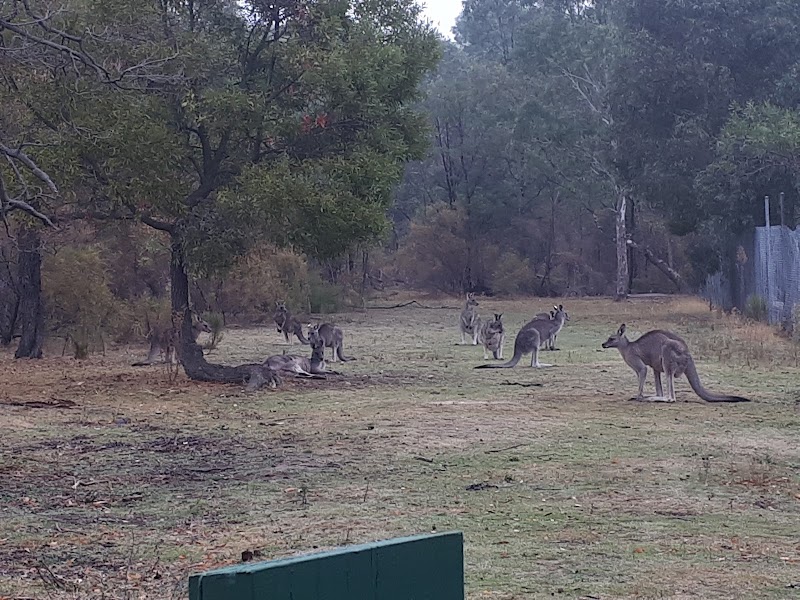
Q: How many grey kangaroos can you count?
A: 9